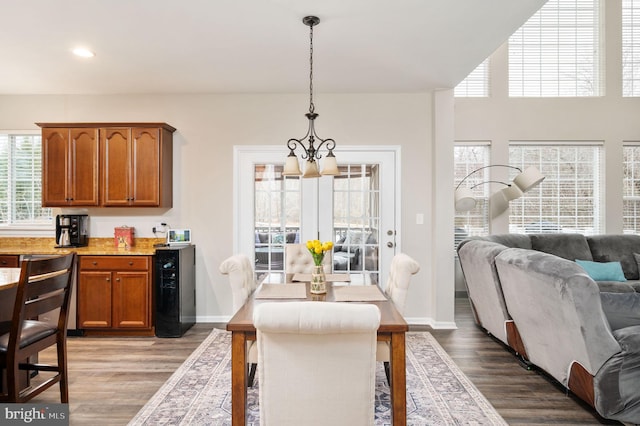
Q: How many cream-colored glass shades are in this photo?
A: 3